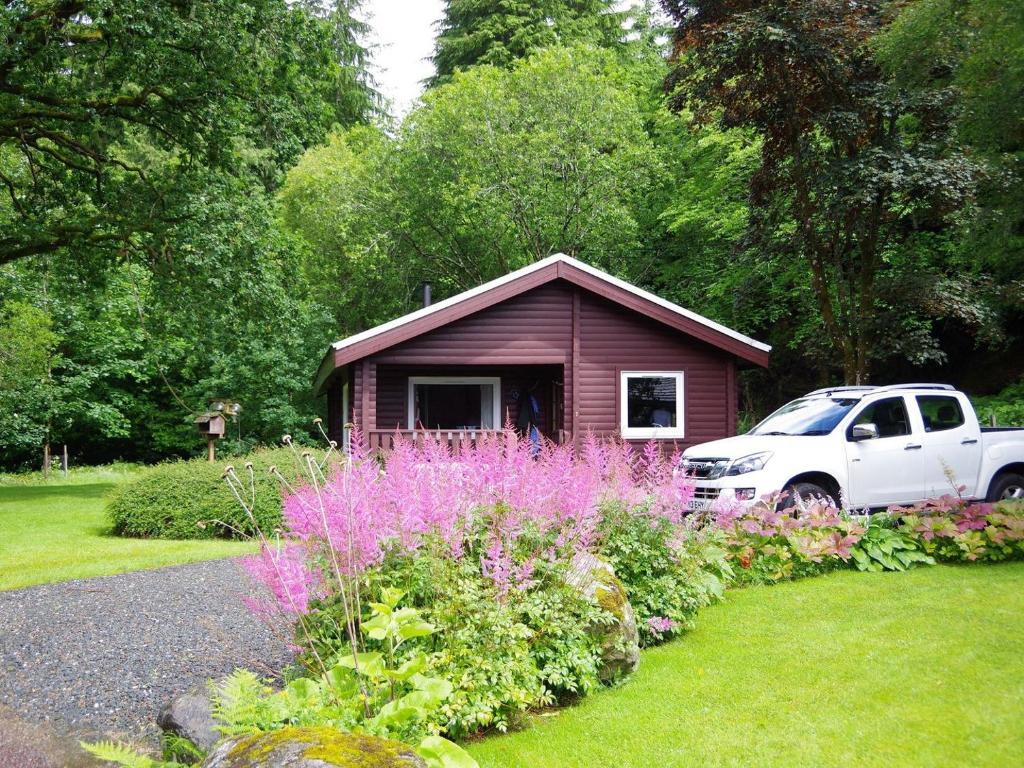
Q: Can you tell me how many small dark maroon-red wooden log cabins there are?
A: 1